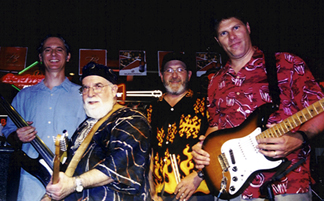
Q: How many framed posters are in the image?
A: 5